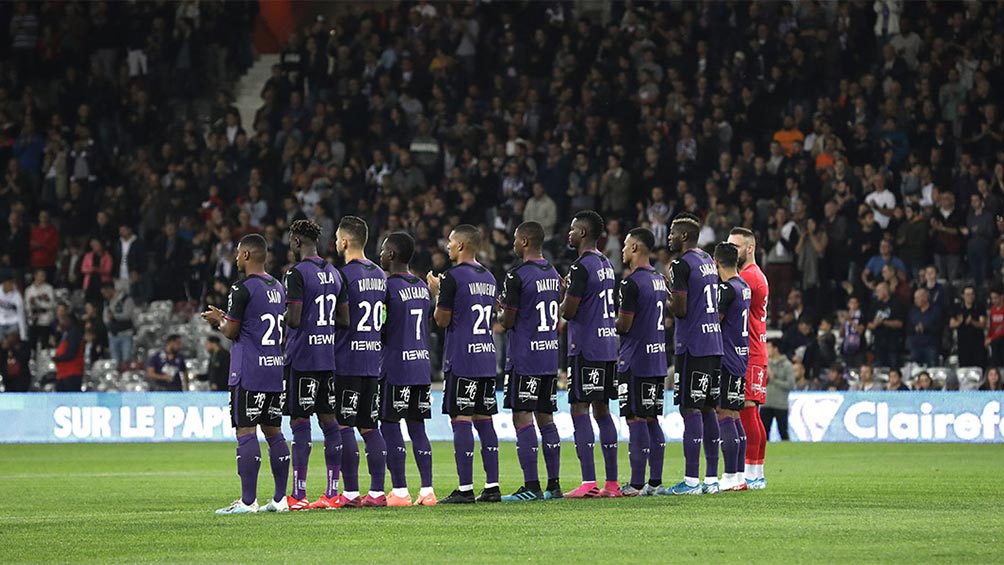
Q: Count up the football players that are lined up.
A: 11